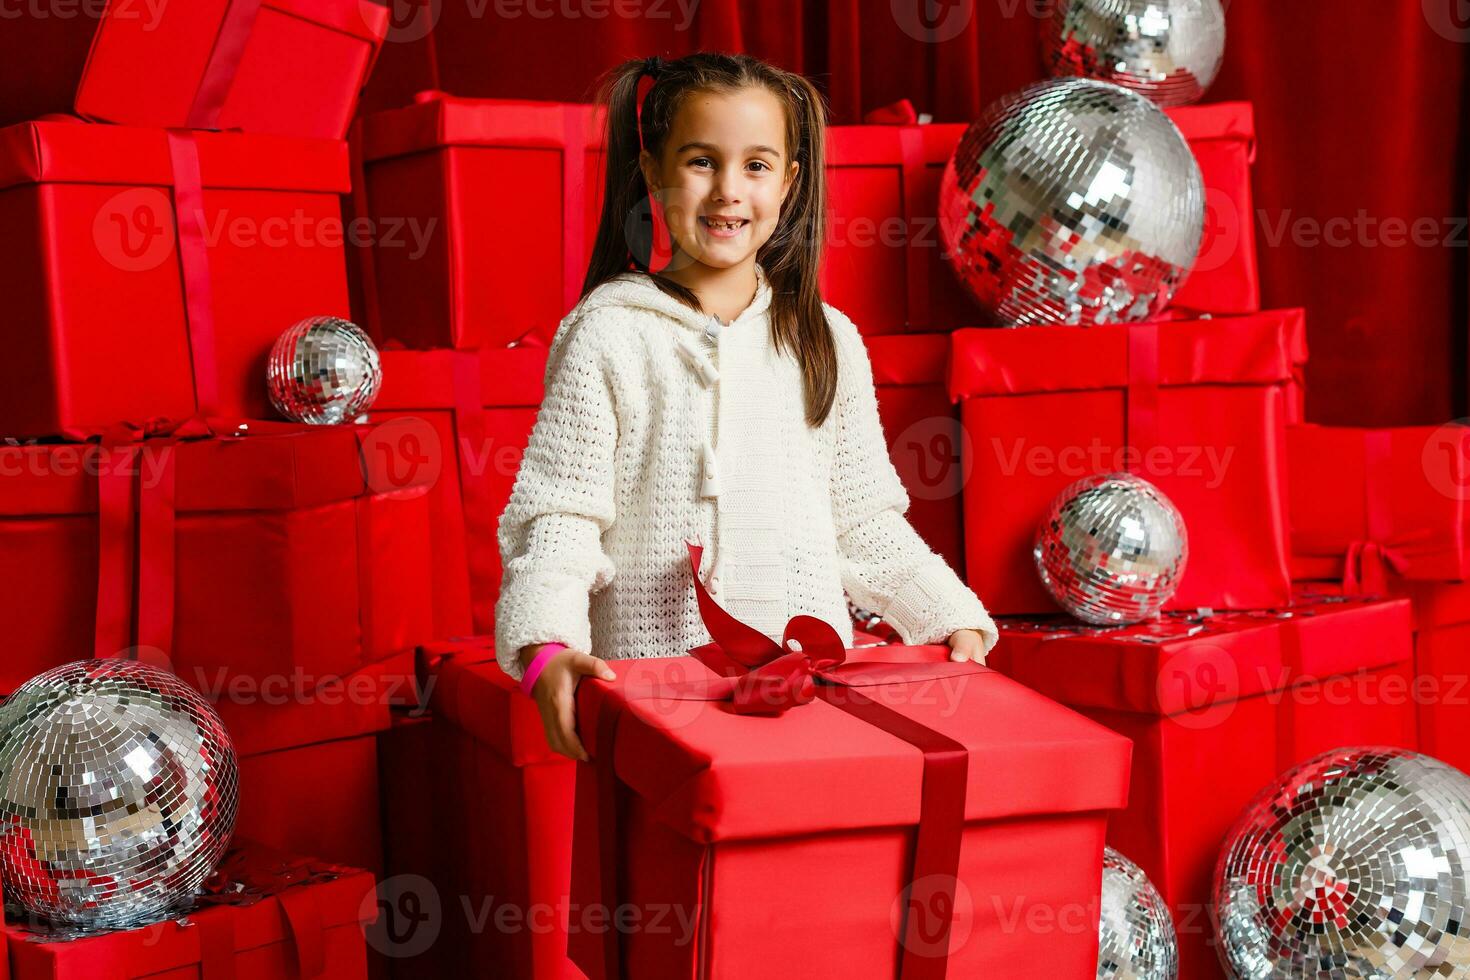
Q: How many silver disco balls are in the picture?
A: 7